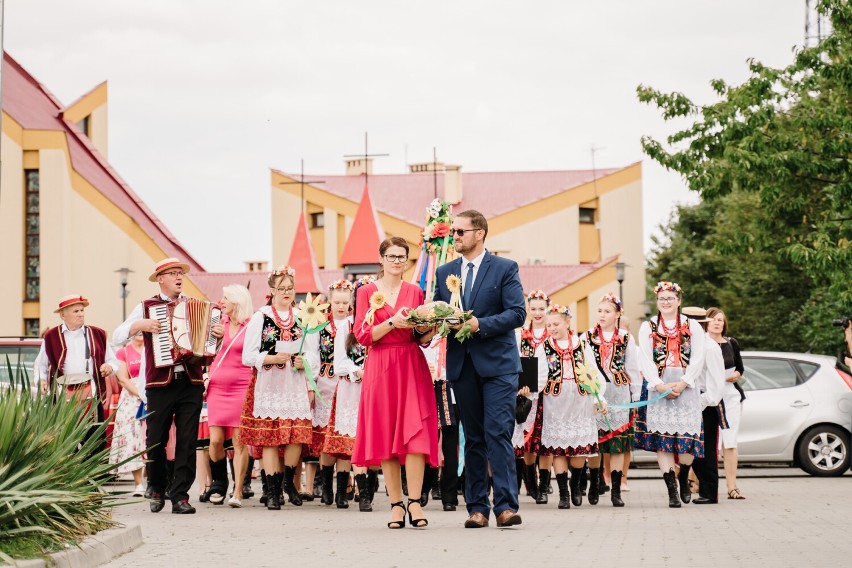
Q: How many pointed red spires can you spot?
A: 2